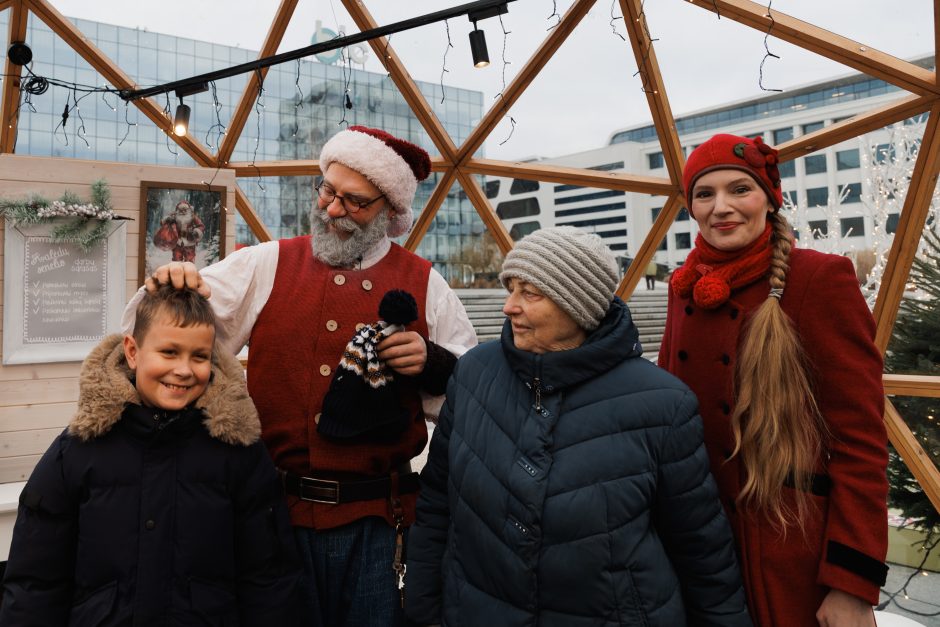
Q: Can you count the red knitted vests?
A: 1